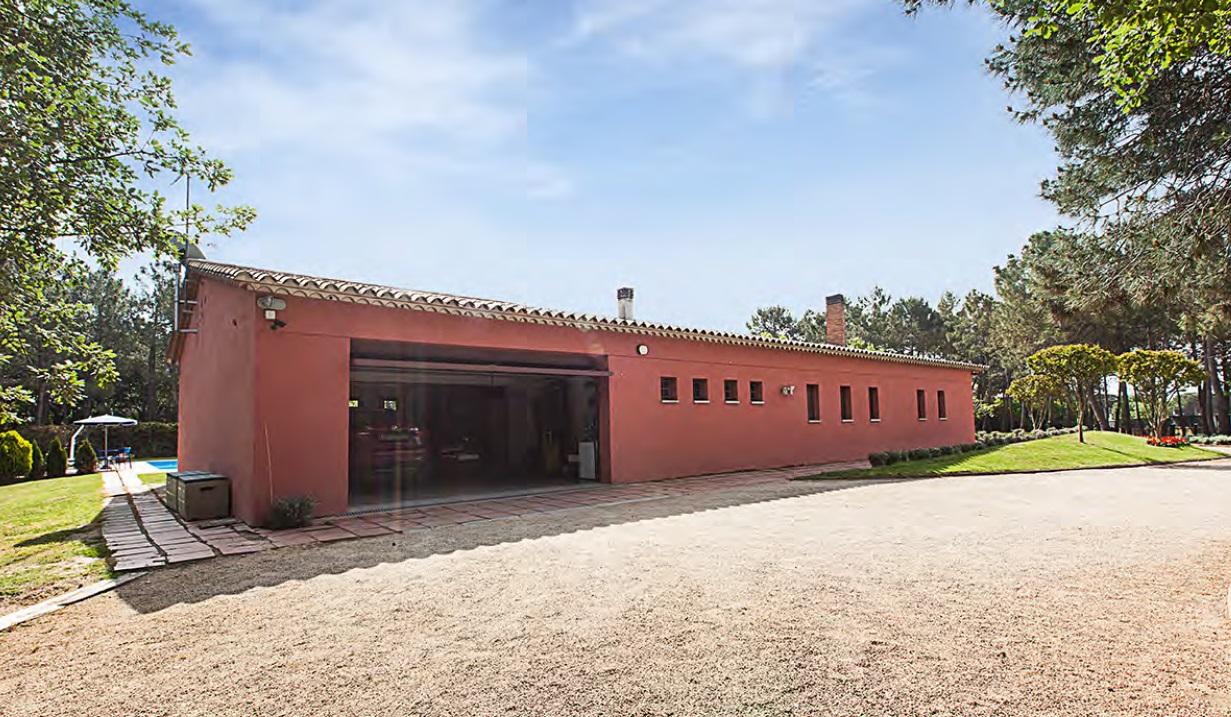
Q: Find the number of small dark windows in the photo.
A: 9